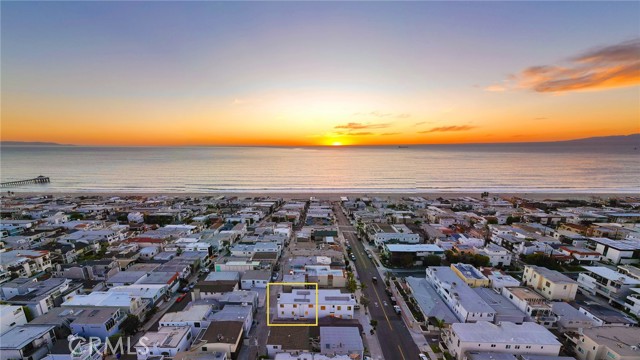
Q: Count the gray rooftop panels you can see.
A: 3